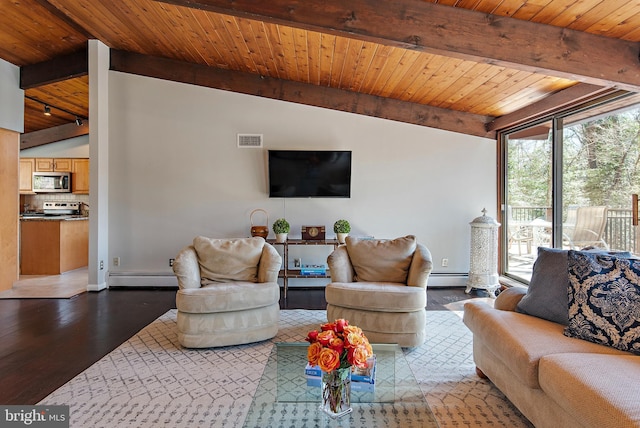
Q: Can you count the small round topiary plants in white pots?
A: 2